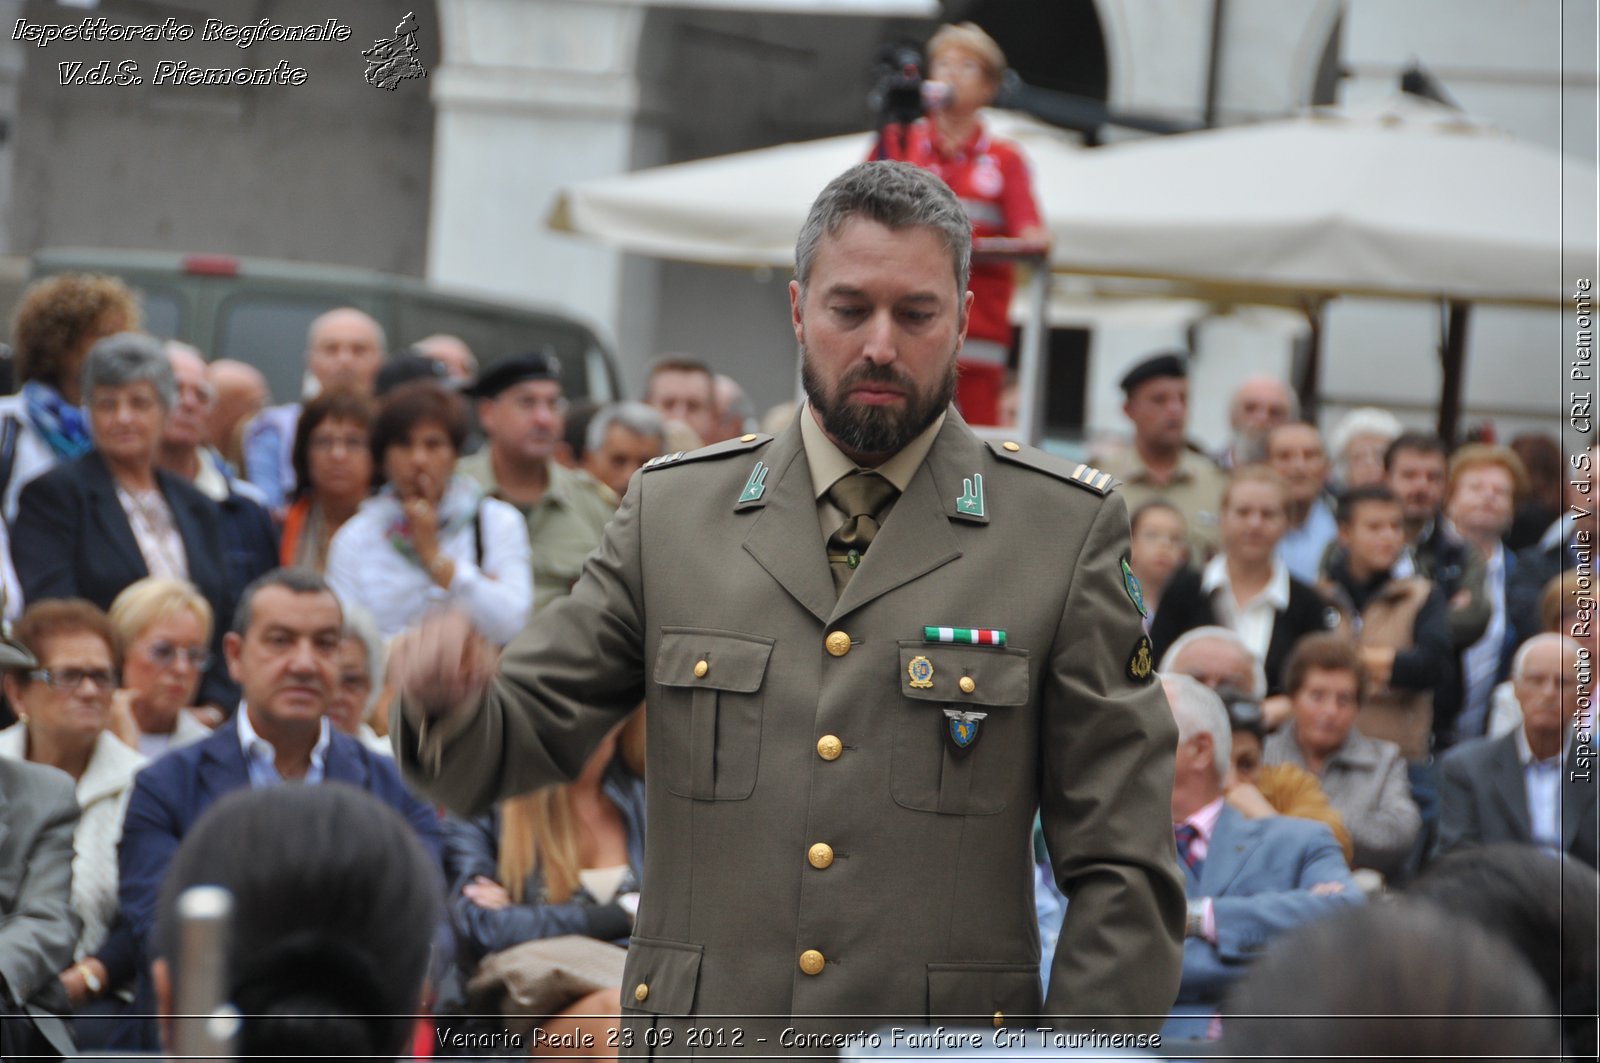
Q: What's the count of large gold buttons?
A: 4